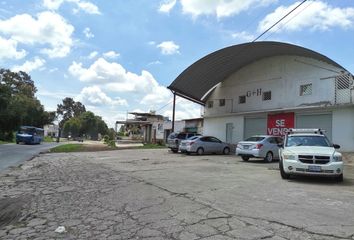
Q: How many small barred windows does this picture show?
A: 5